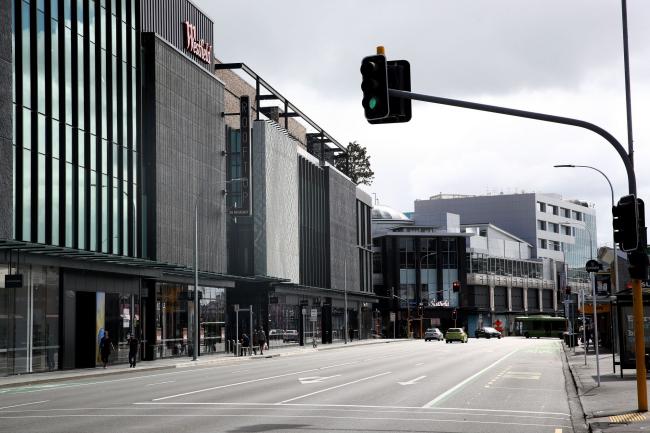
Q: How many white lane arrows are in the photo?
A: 2